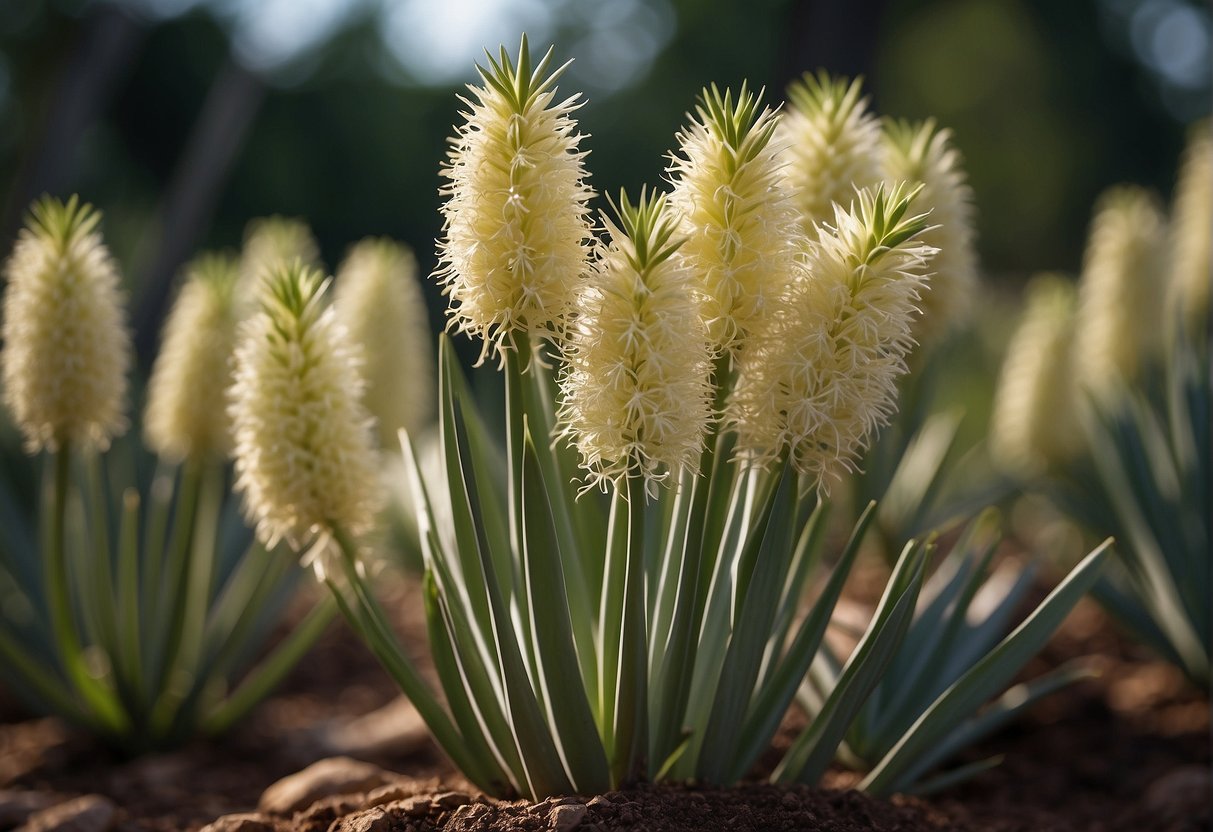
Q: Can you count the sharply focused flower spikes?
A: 4